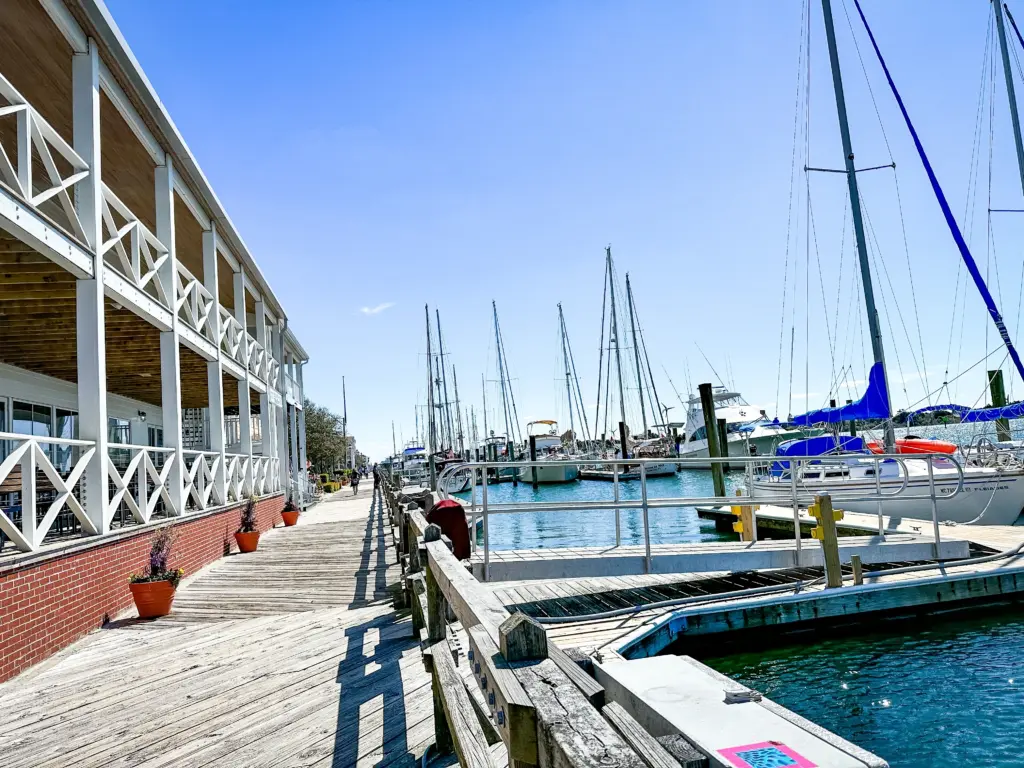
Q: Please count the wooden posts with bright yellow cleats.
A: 2